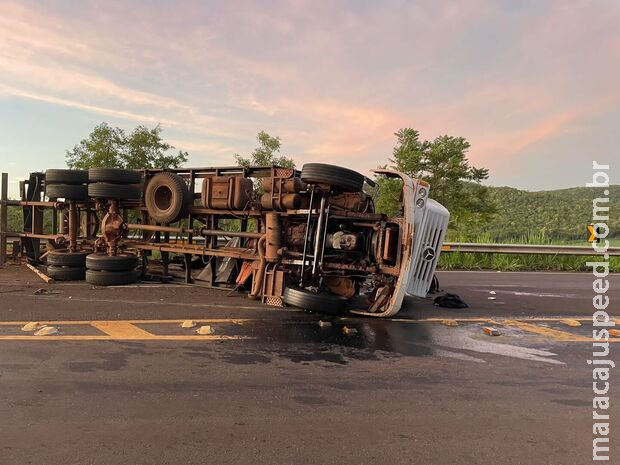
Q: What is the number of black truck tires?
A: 11